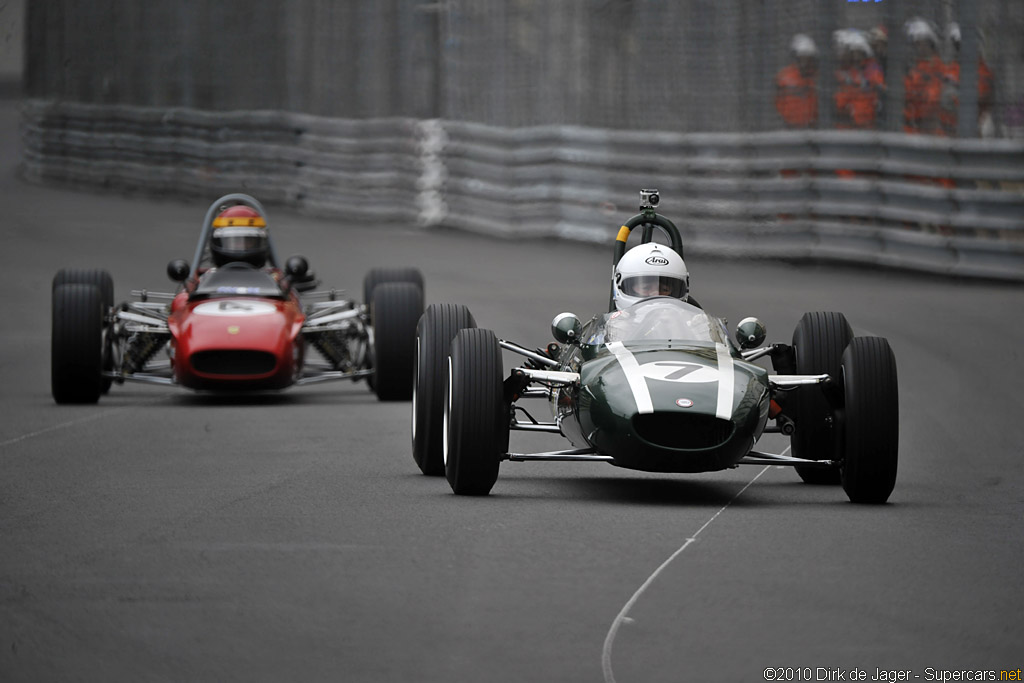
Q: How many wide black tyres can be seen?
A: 8